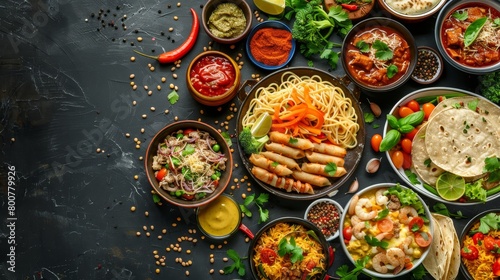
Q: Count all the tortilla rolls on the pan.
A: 9